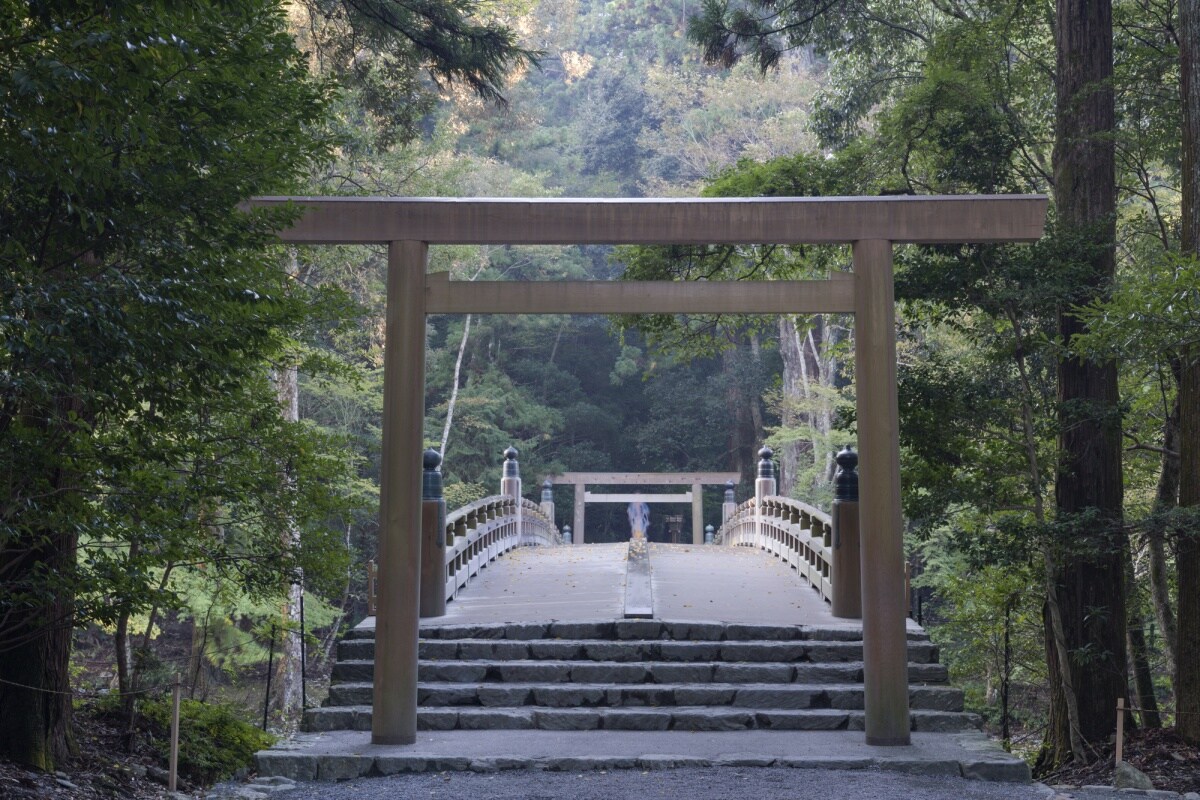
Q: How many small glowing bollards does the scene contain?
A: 0